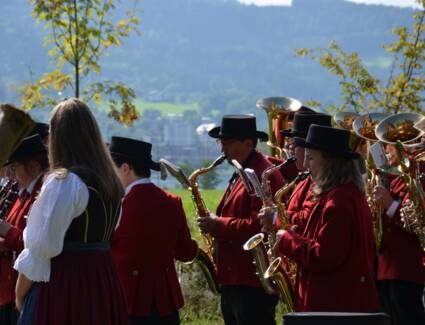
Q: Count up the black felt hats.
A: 6